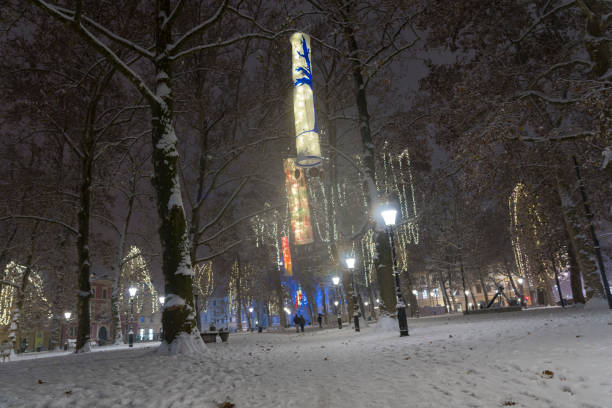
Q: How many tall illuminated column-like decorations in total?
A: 3